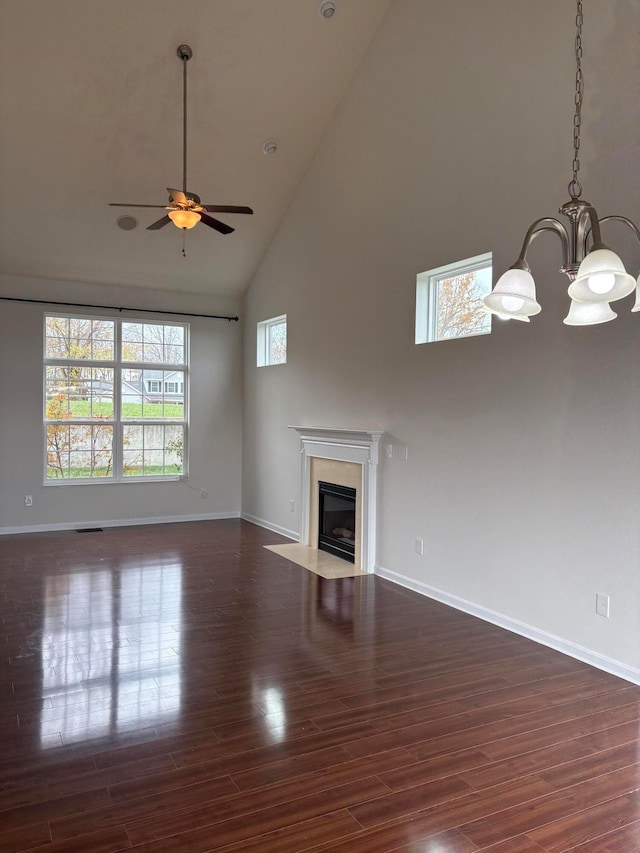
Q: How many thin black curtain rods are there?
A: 1